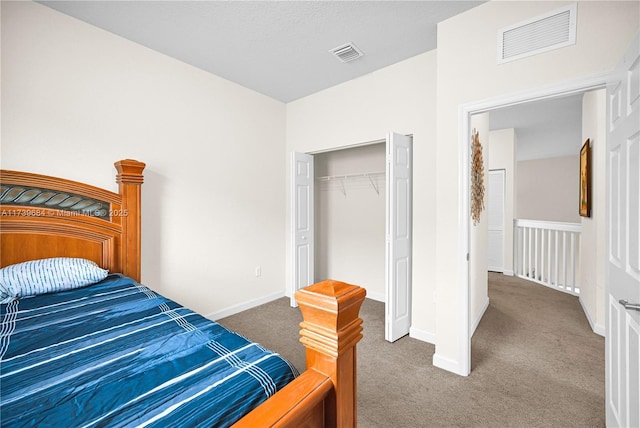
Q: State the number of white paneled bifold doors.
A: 2